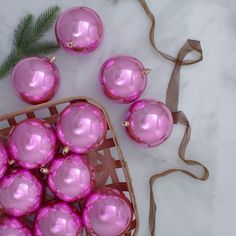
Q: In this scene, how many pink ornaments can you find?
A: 12